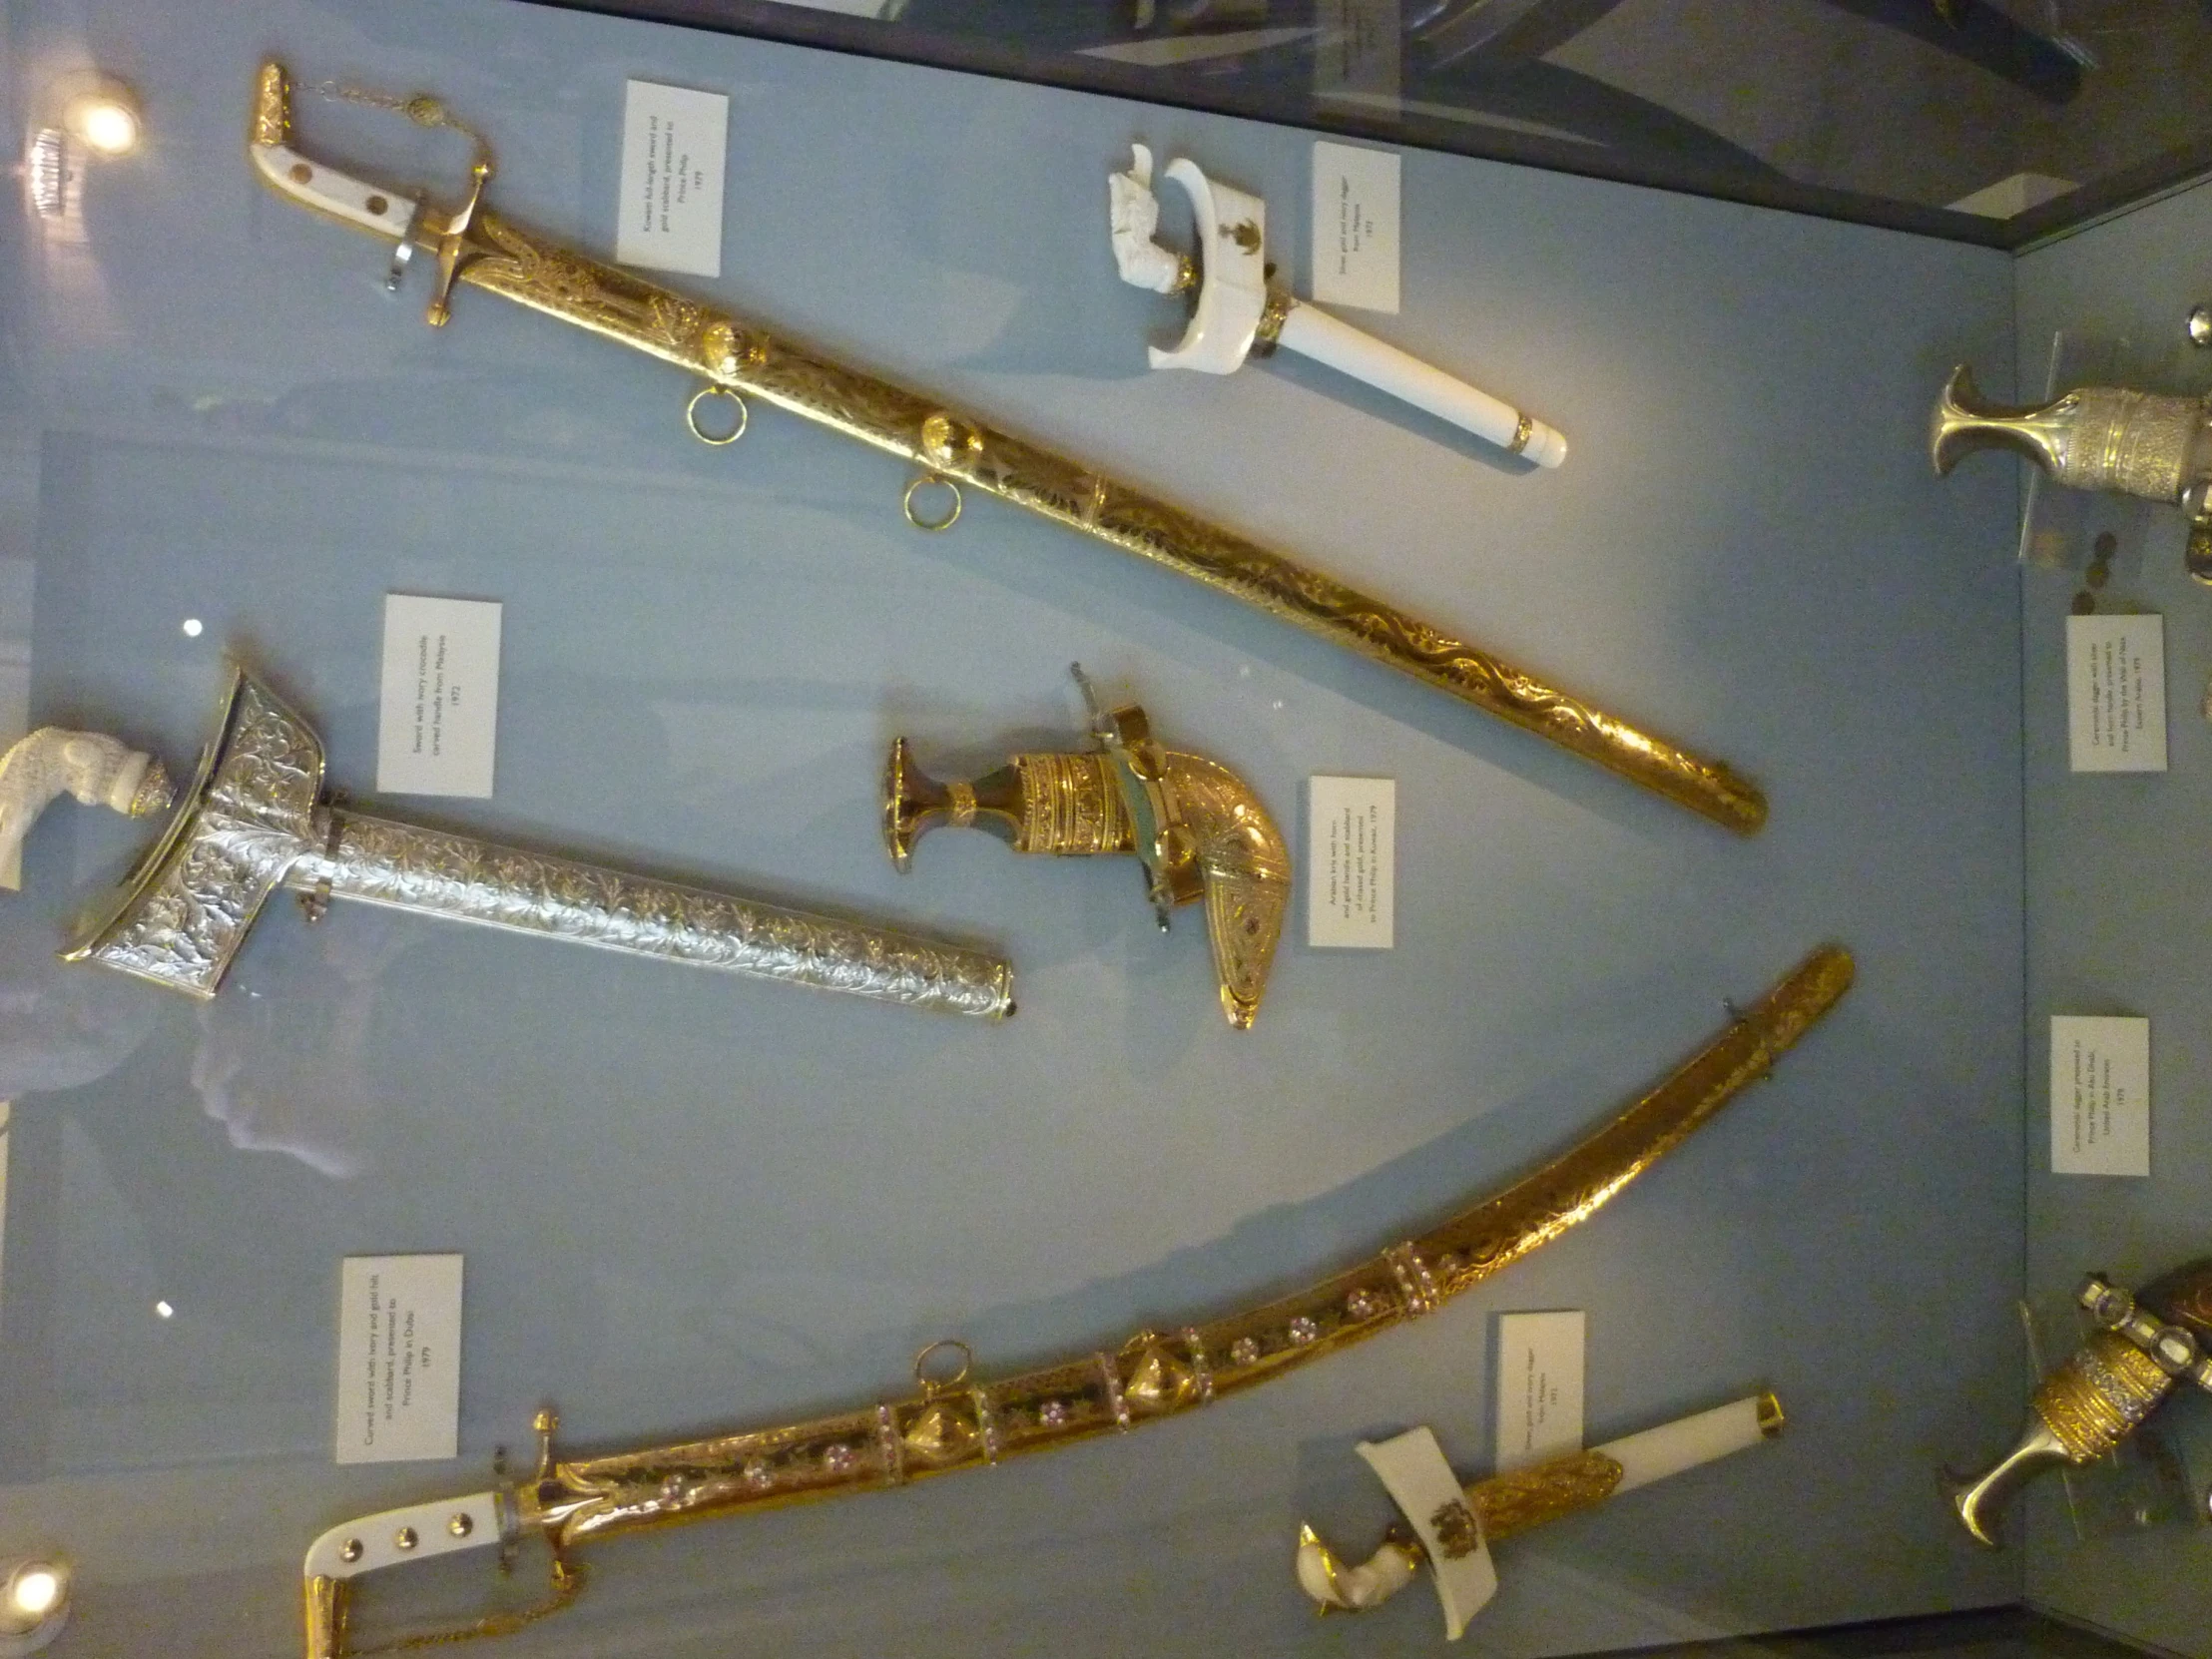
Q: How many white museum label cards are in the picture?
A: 8